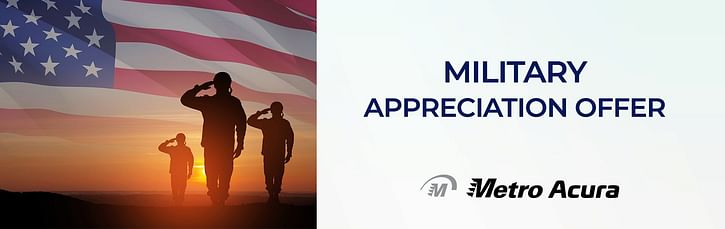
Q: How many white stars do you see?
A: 13